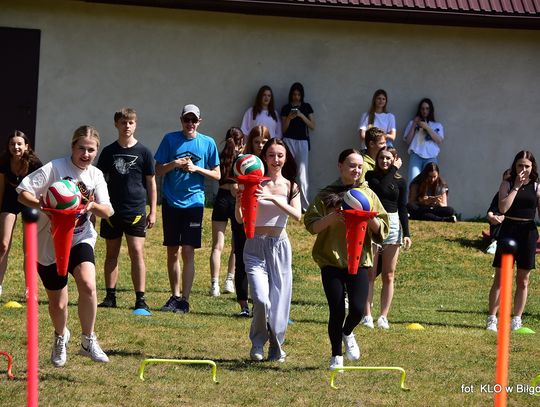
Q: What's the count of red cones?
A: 3